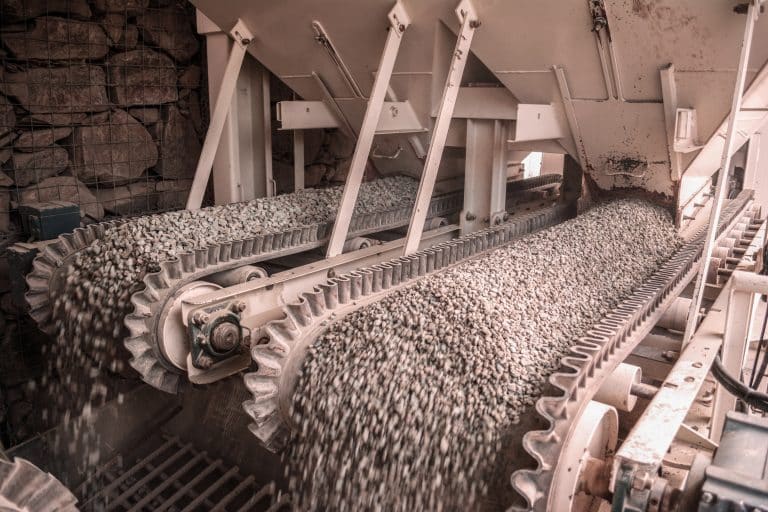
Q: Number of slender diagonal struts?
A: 4